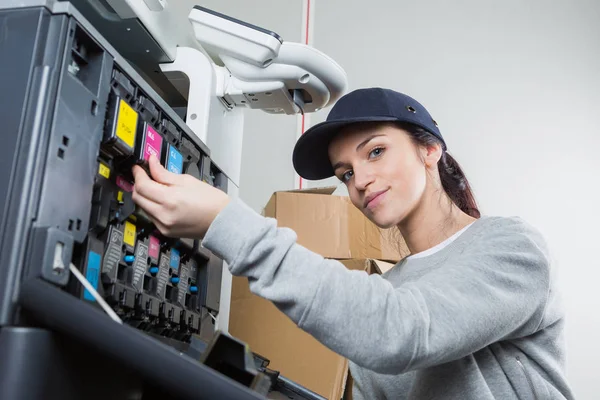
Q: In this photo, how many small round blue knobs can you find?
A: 4